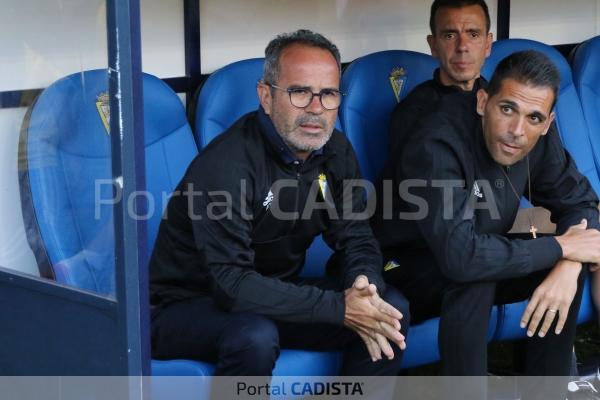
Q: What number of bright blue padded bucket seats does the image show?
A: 5